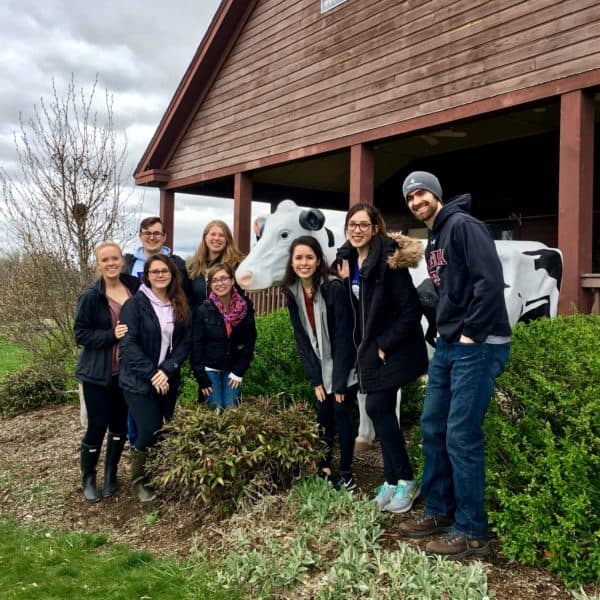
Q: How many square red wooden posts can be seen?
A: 4